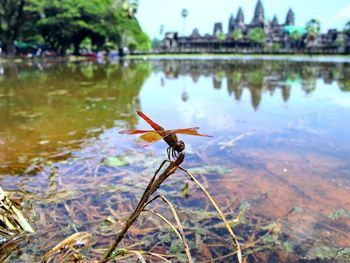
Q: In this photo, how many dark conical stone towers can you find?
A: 5